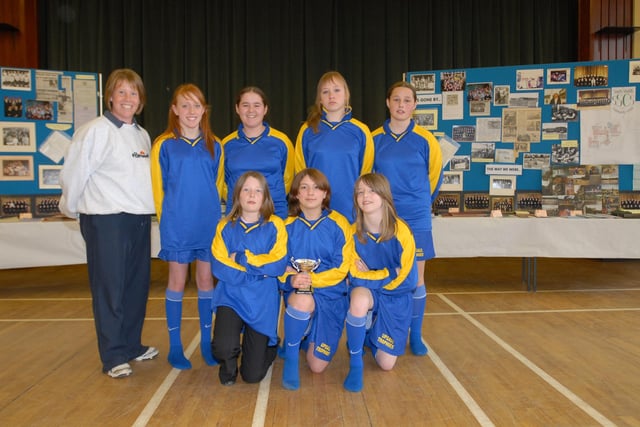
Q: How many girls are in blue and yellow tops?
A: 7